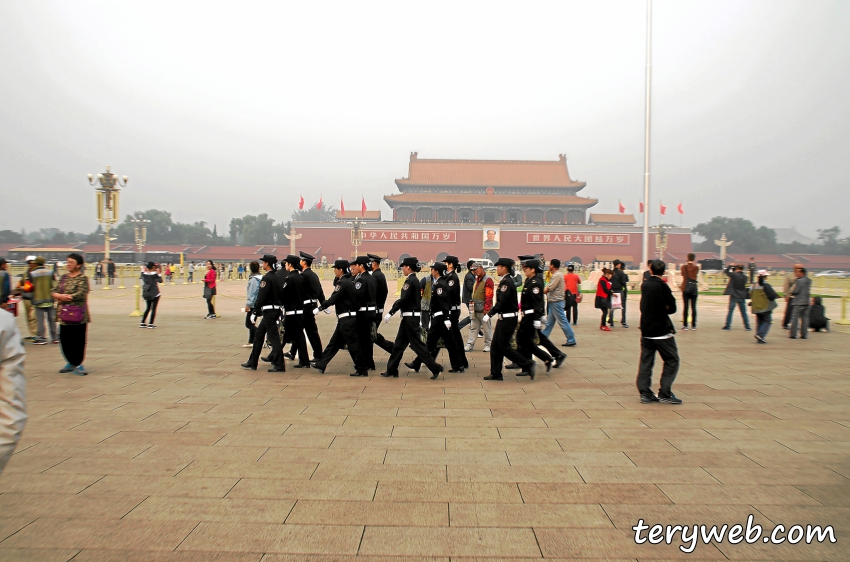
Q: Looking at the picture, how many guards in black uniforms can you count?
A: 12